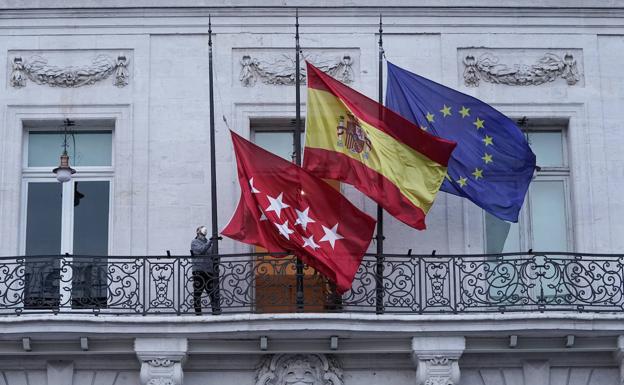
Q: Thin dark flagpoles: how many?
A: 3